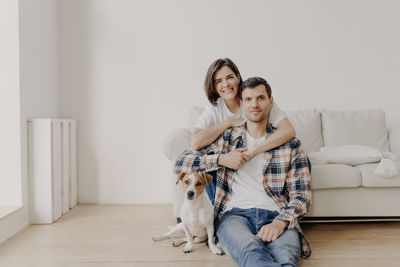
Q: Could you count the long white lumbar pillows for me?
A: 1